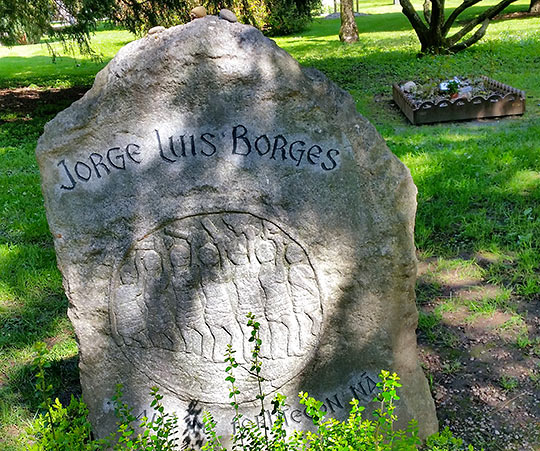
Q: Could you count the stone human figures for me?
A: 7